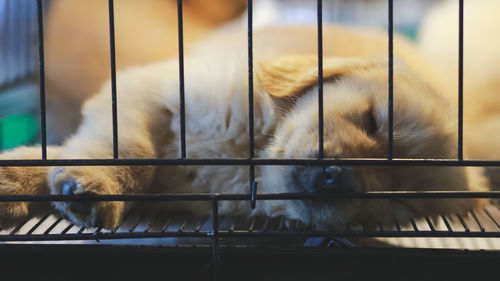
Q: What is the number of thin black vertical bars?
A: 7